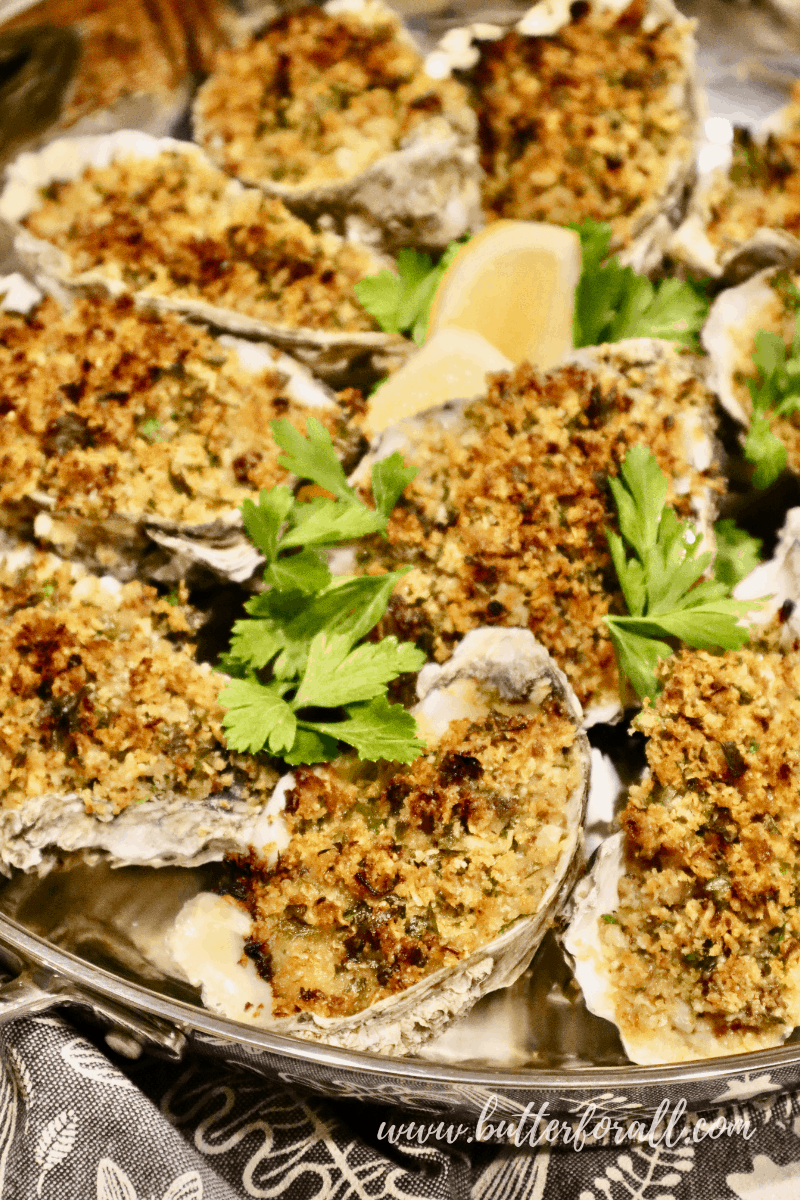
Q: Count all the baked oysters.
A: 10